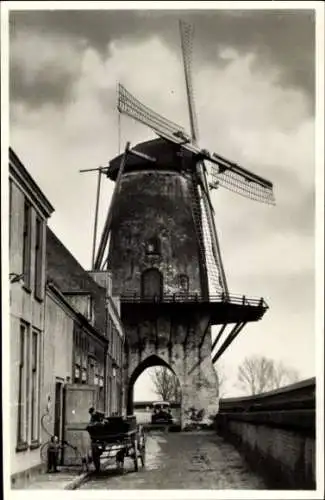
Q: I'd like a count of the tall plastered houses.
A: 1